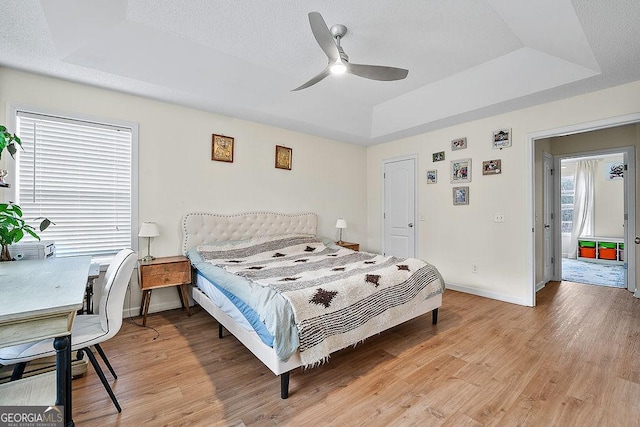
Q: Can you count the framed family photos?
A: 7